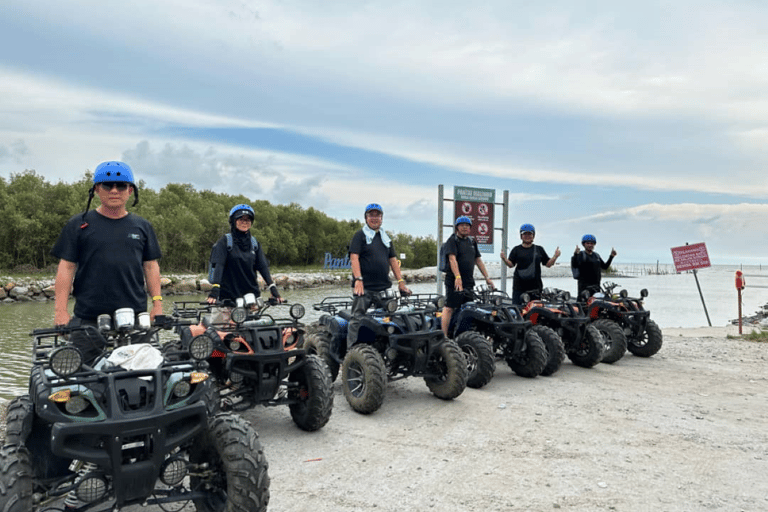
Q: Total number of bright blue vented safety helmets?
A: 6